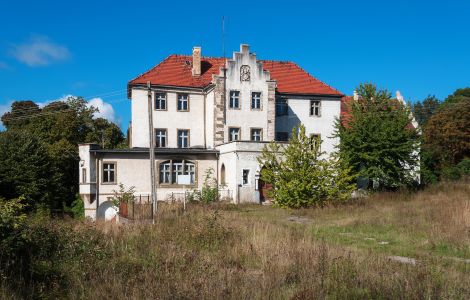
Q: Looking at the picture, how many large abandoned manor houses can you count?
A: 1